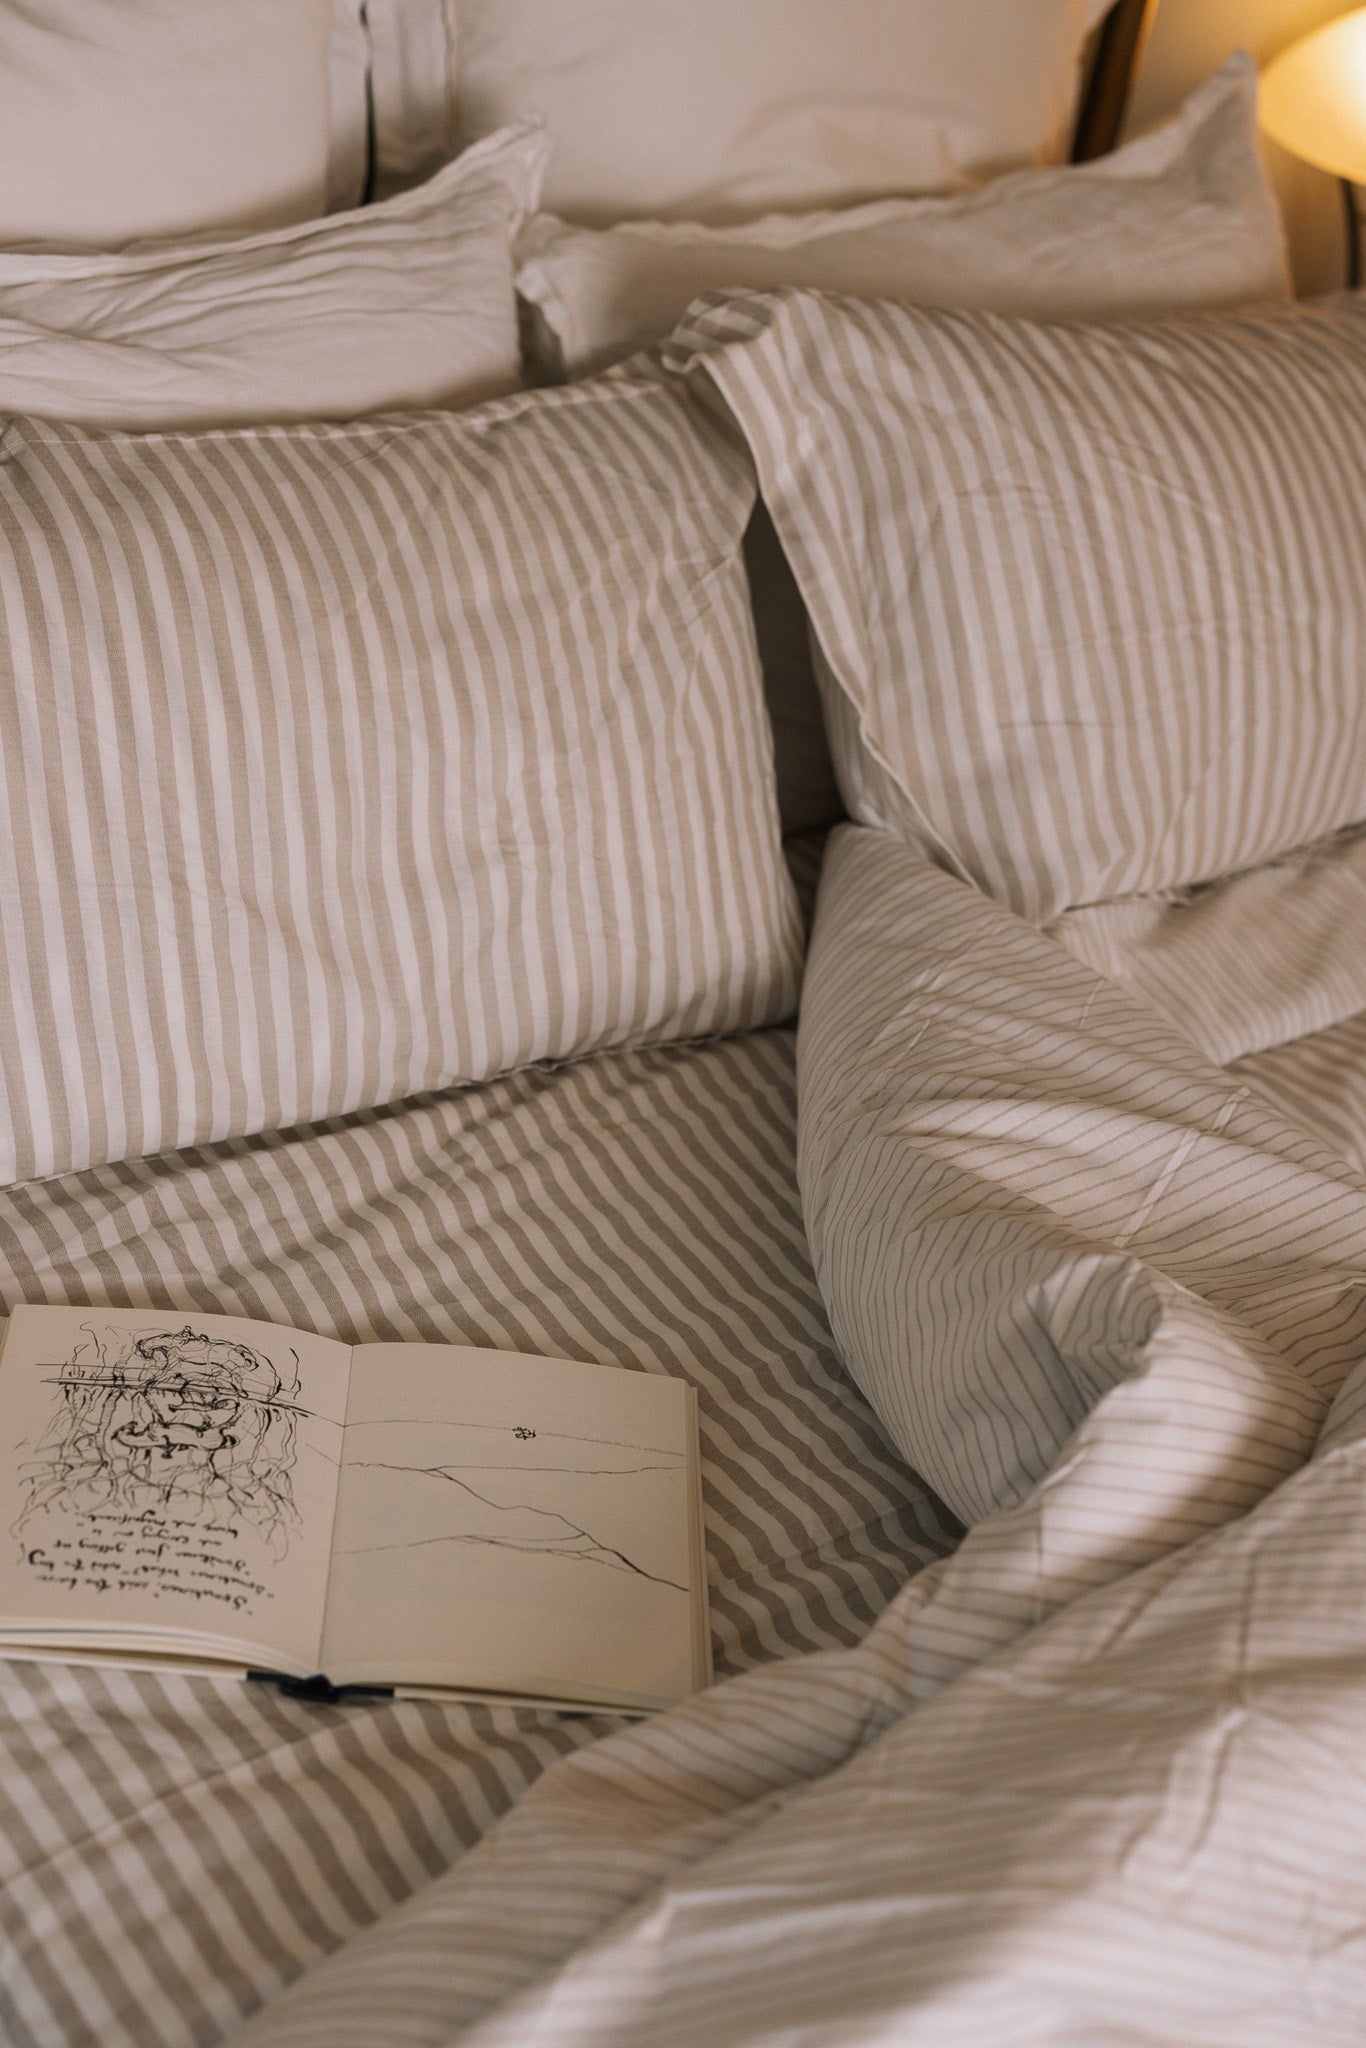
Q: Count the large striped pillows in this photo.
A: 2